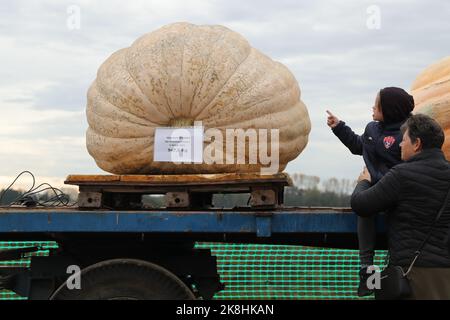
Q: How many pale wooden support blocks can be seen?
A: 3